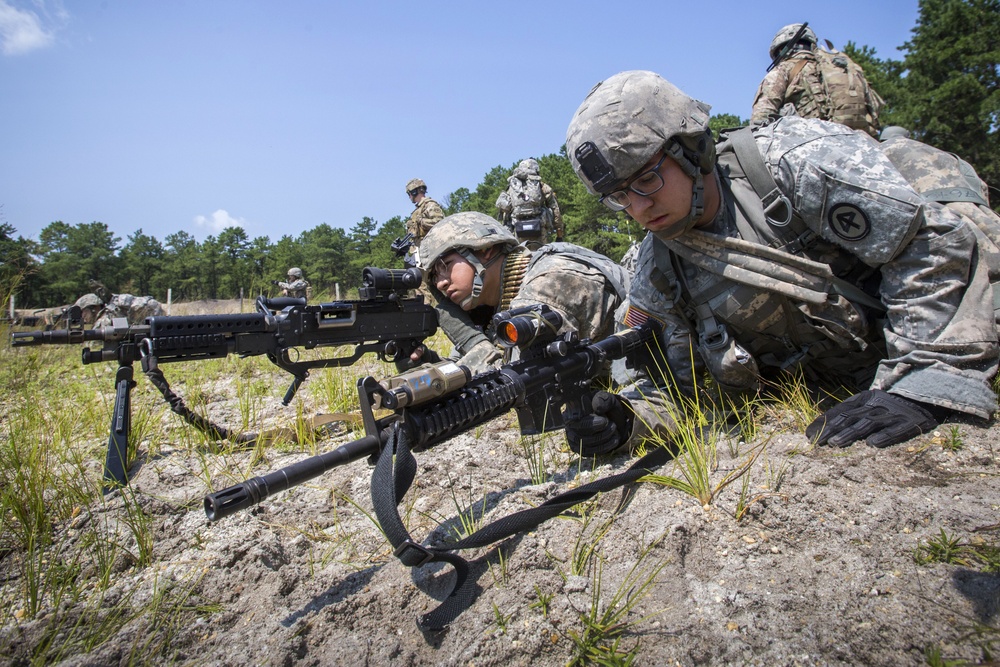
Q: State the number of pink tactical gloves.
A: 0